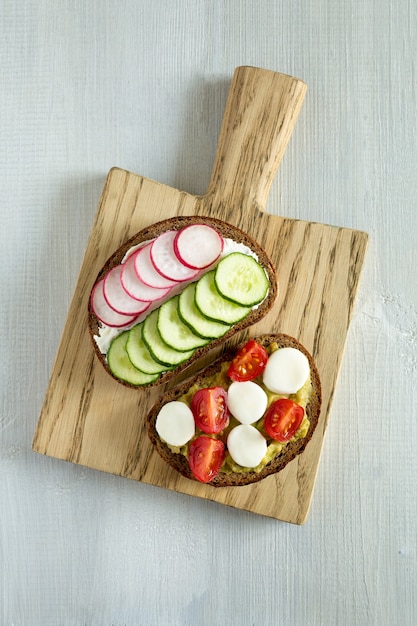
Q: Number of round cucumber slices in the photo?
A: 7